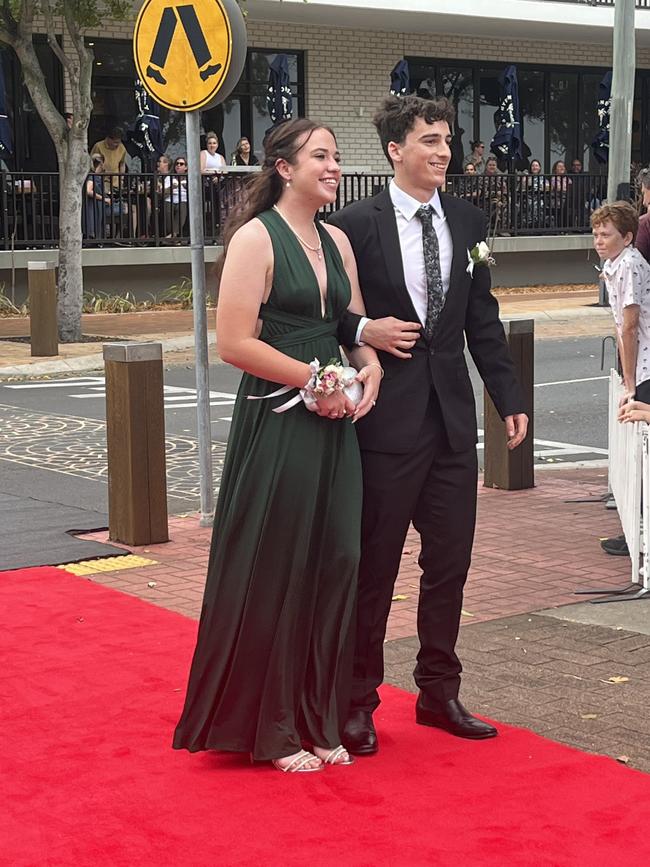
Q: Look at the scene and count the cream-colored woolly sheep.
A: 0